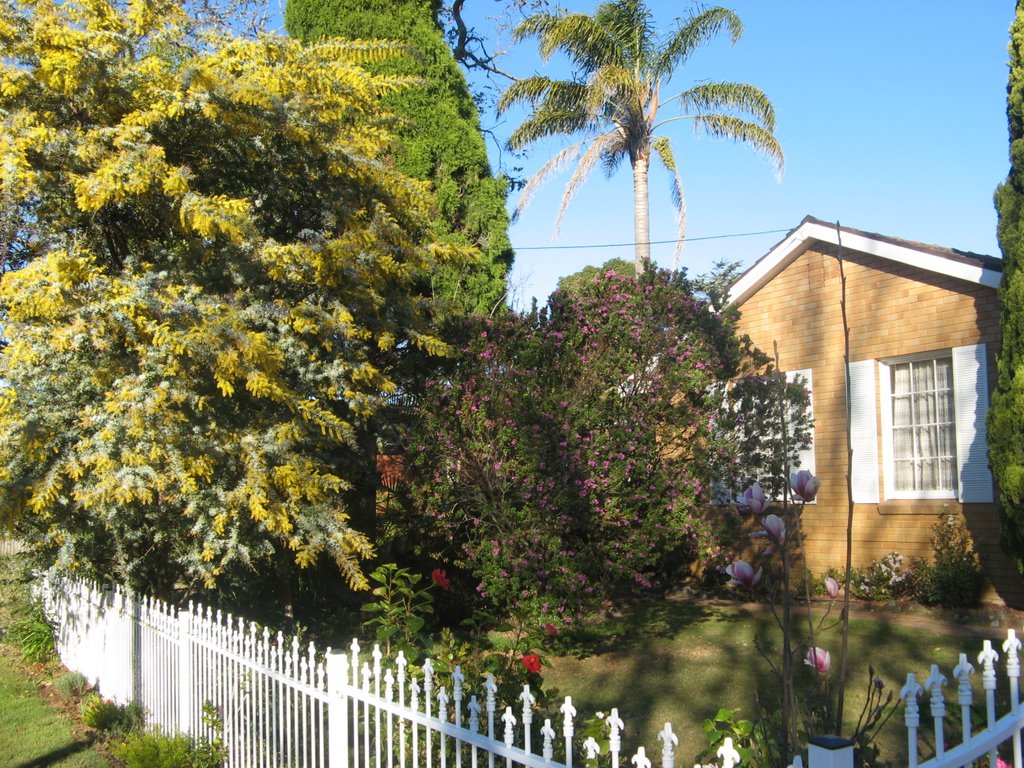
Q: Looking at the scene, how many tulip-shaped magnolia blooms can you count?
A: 6